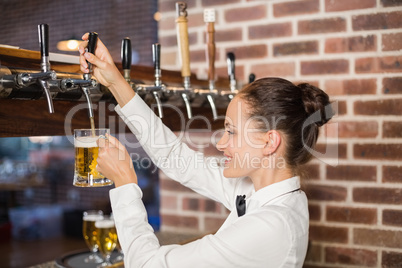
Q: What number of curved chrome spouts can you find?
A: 5